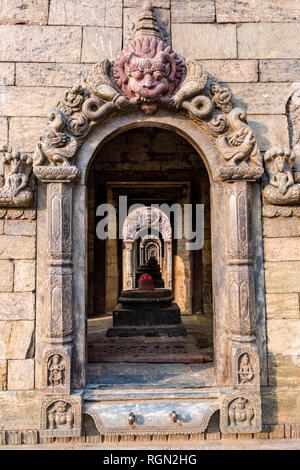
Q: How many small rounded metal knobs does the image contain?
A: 2